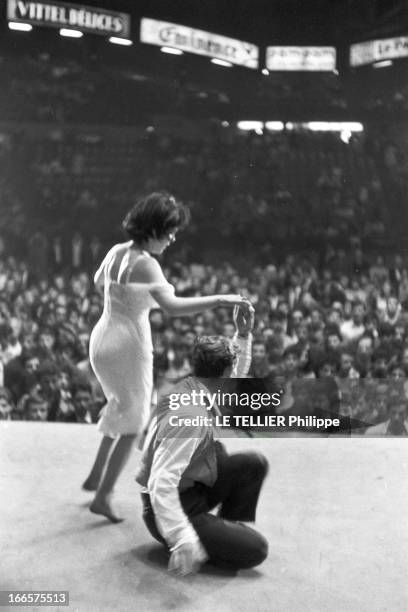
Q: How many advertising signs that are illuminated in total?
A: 4